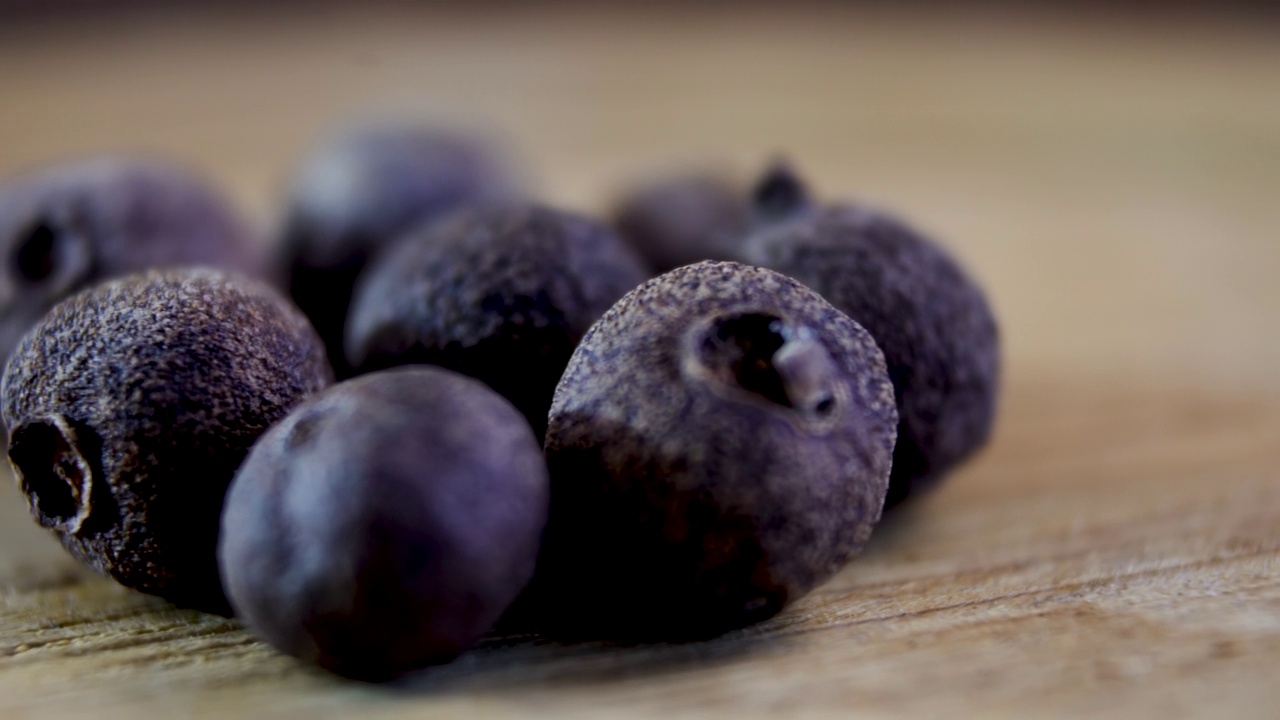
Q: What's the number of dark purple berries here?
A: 8